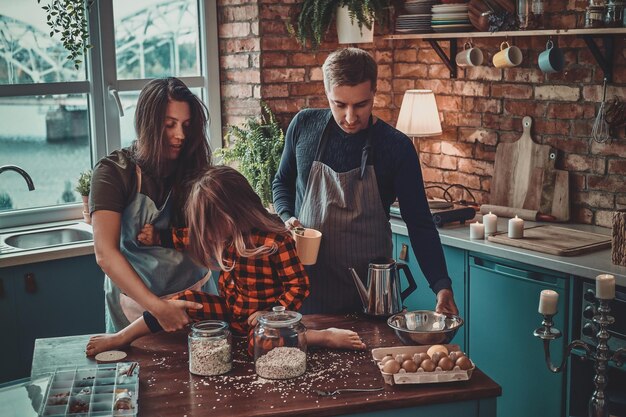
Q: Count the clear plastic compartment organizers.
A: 1